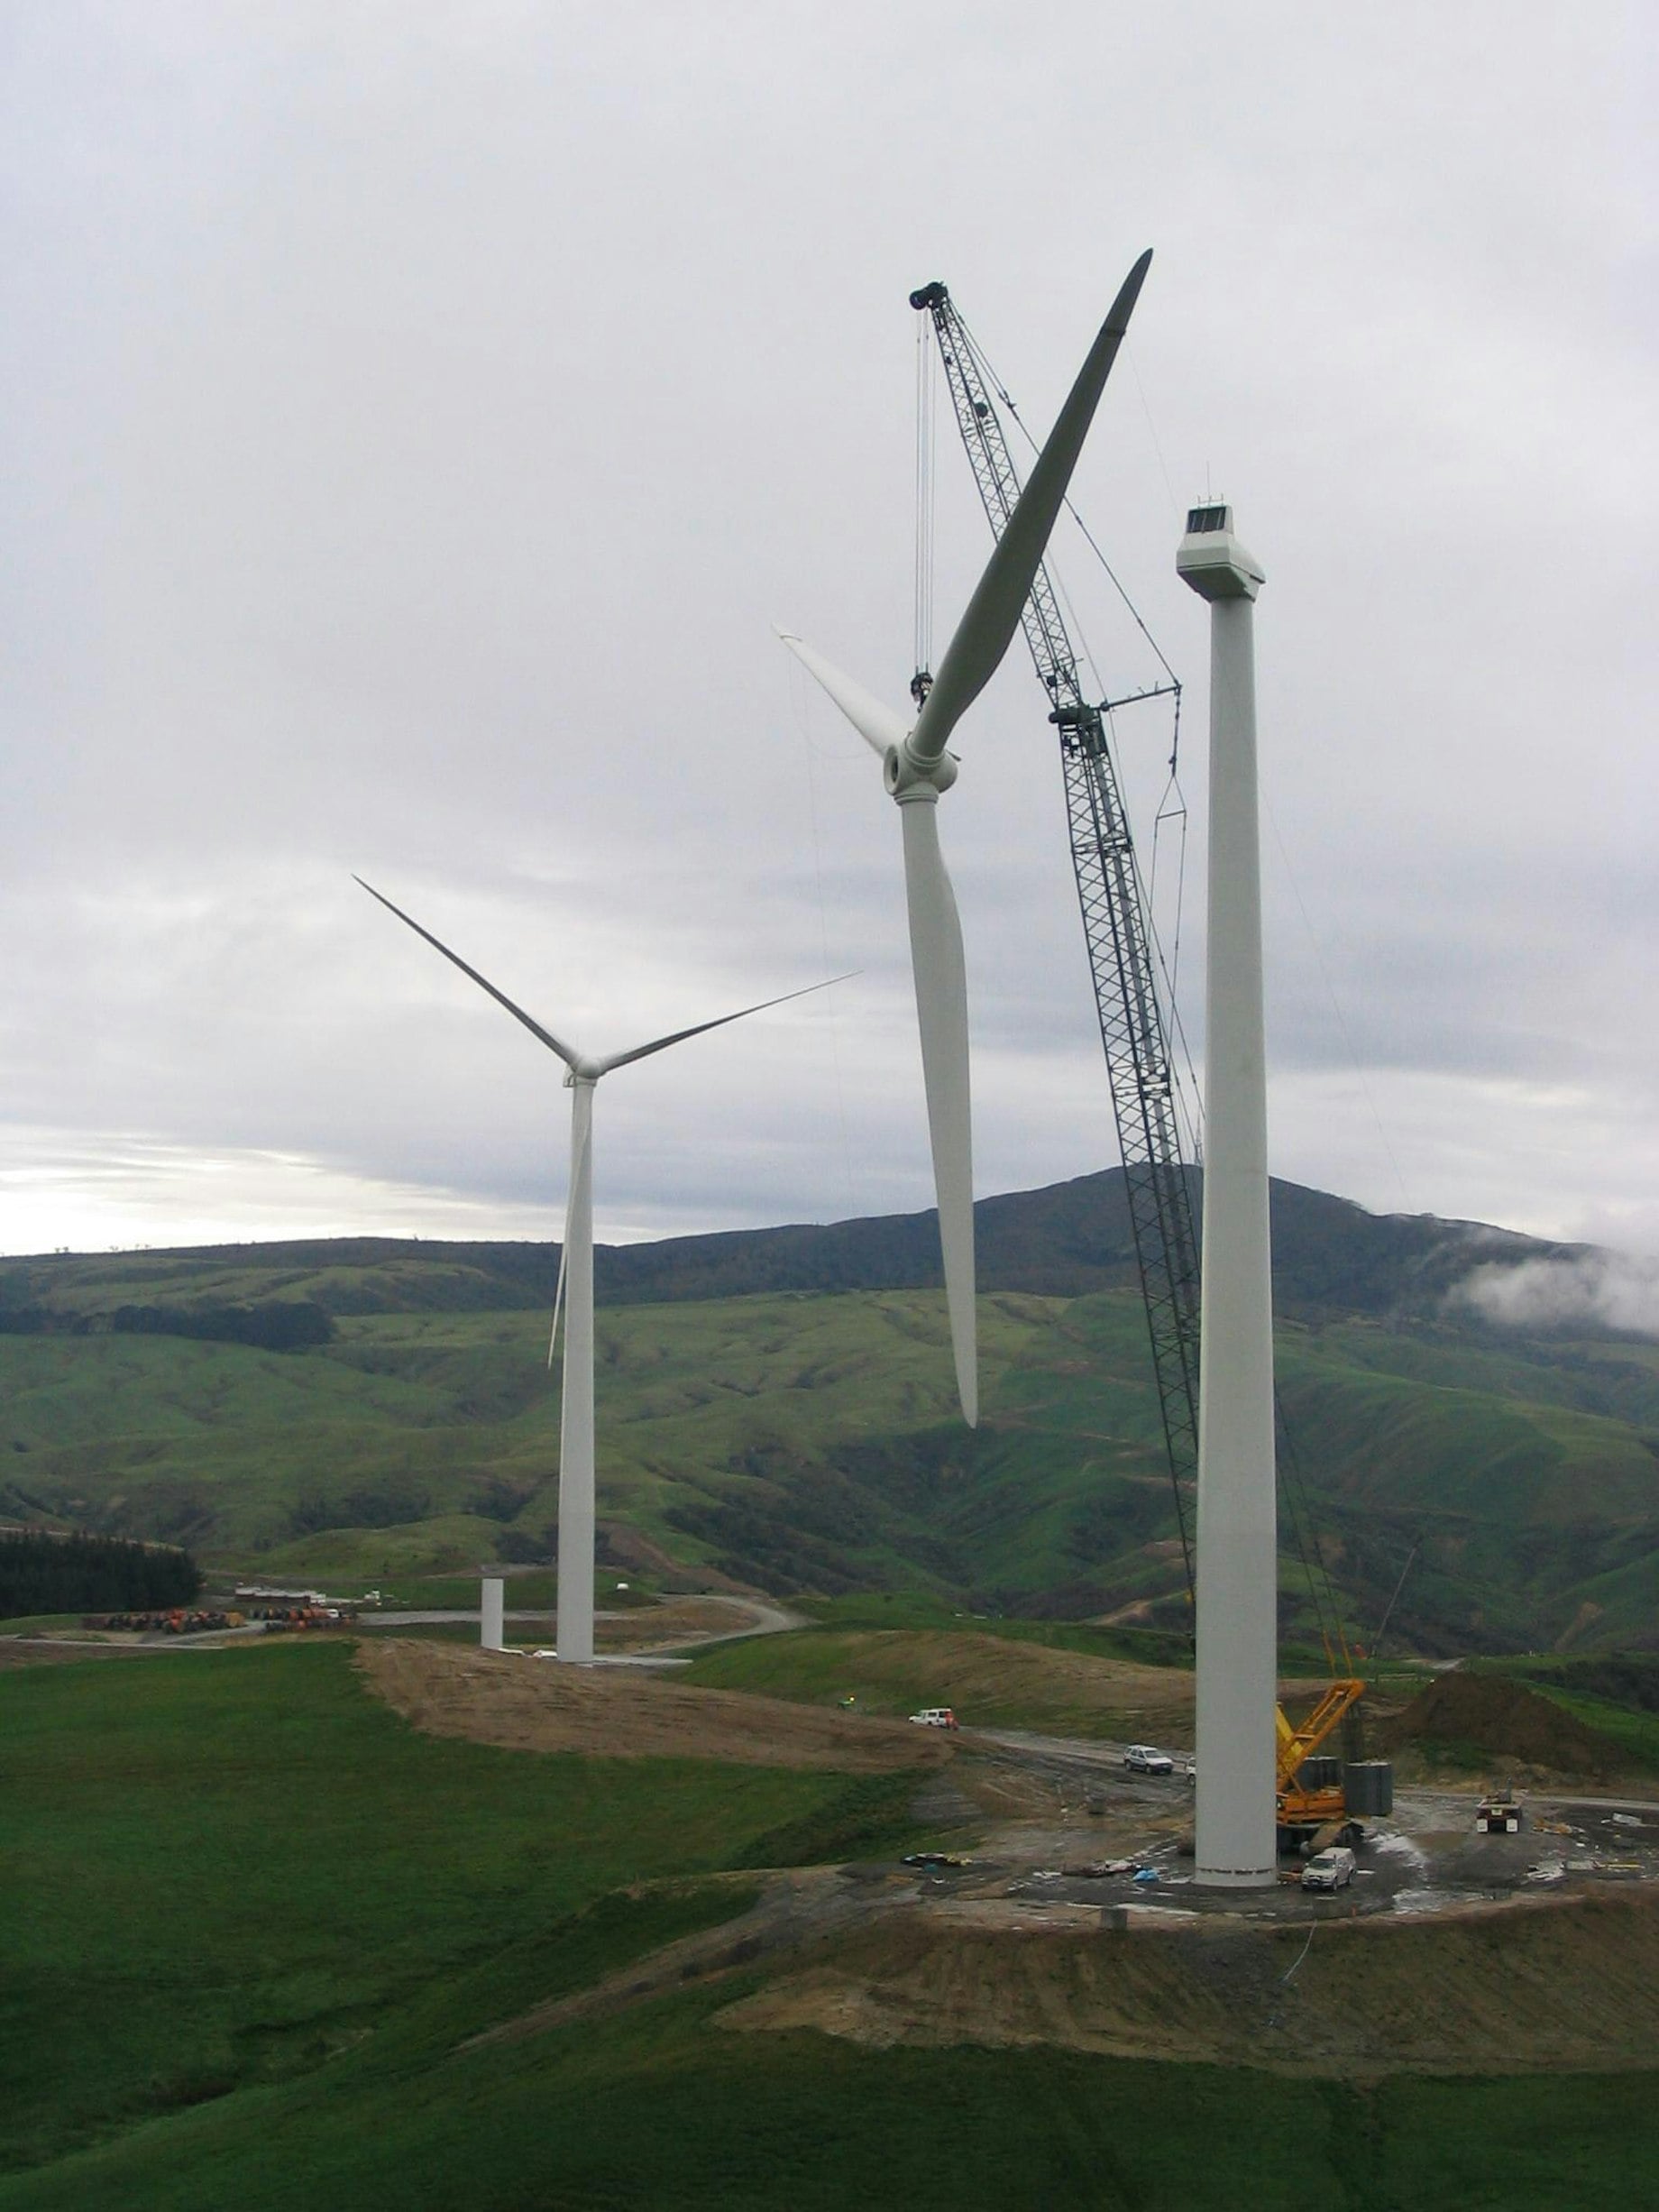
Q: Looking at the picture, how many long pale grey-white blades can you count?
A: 6